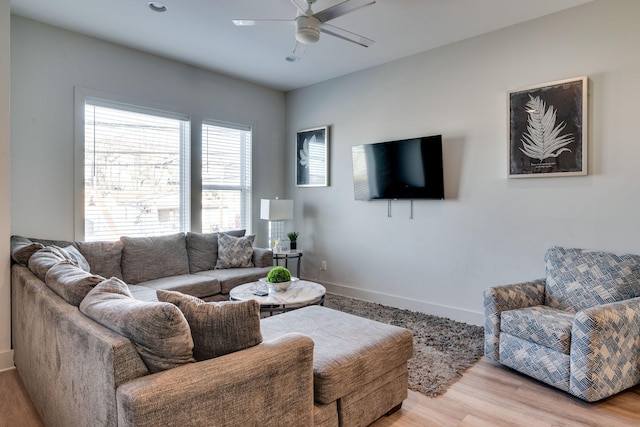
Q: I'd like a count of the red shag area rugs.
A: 0